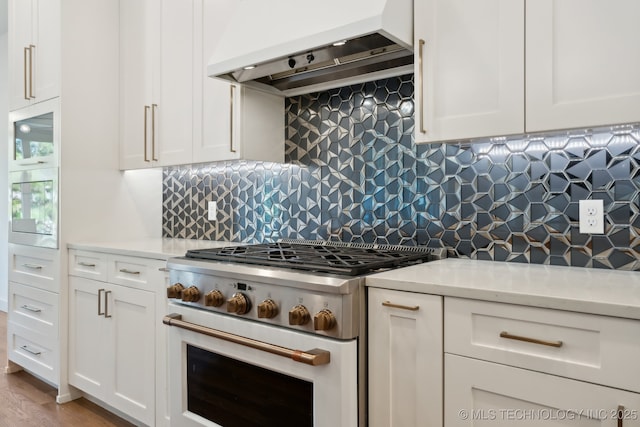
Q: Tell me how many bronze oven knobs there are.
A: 7